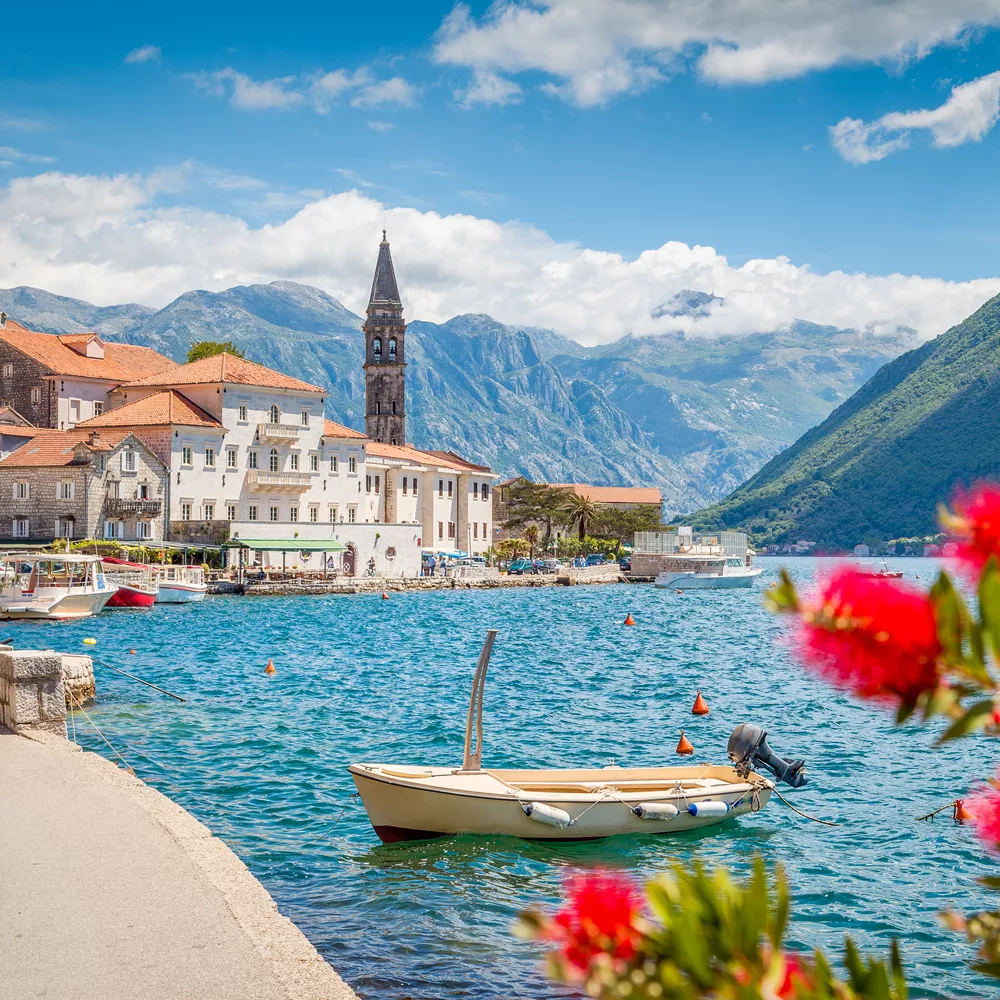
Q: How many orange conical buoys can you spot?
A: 6